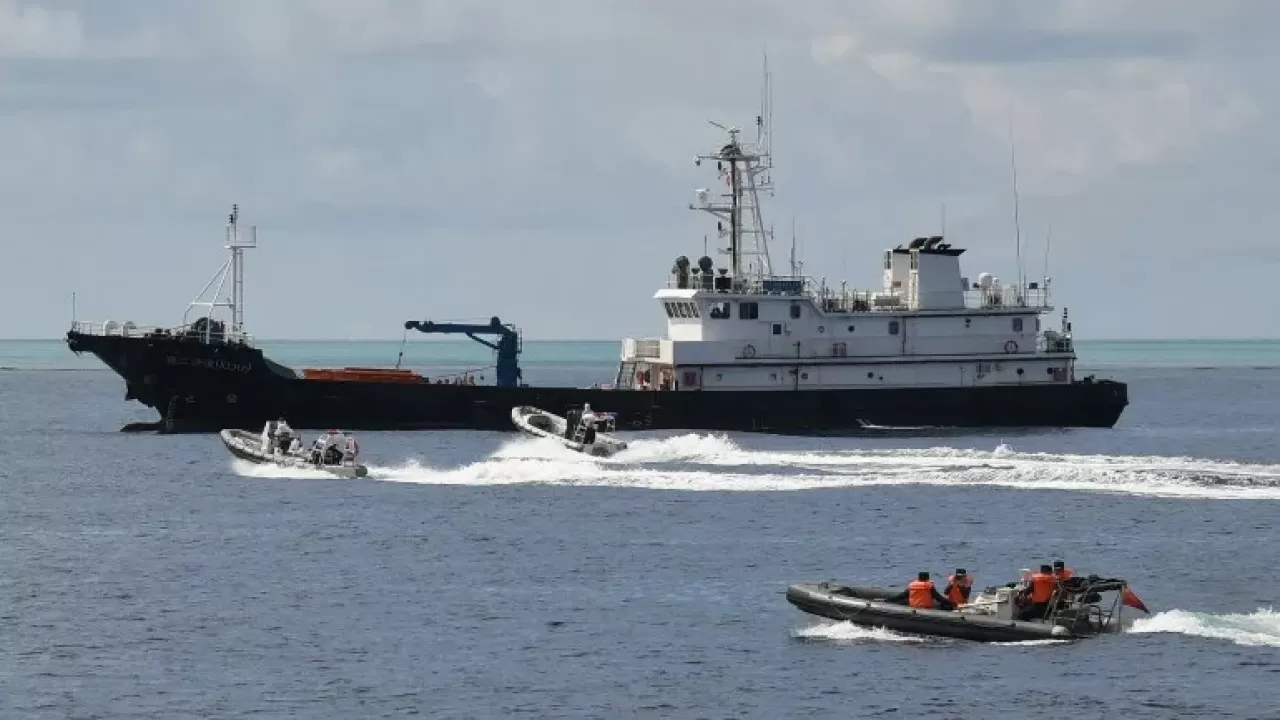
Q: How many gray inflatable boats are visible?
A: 3